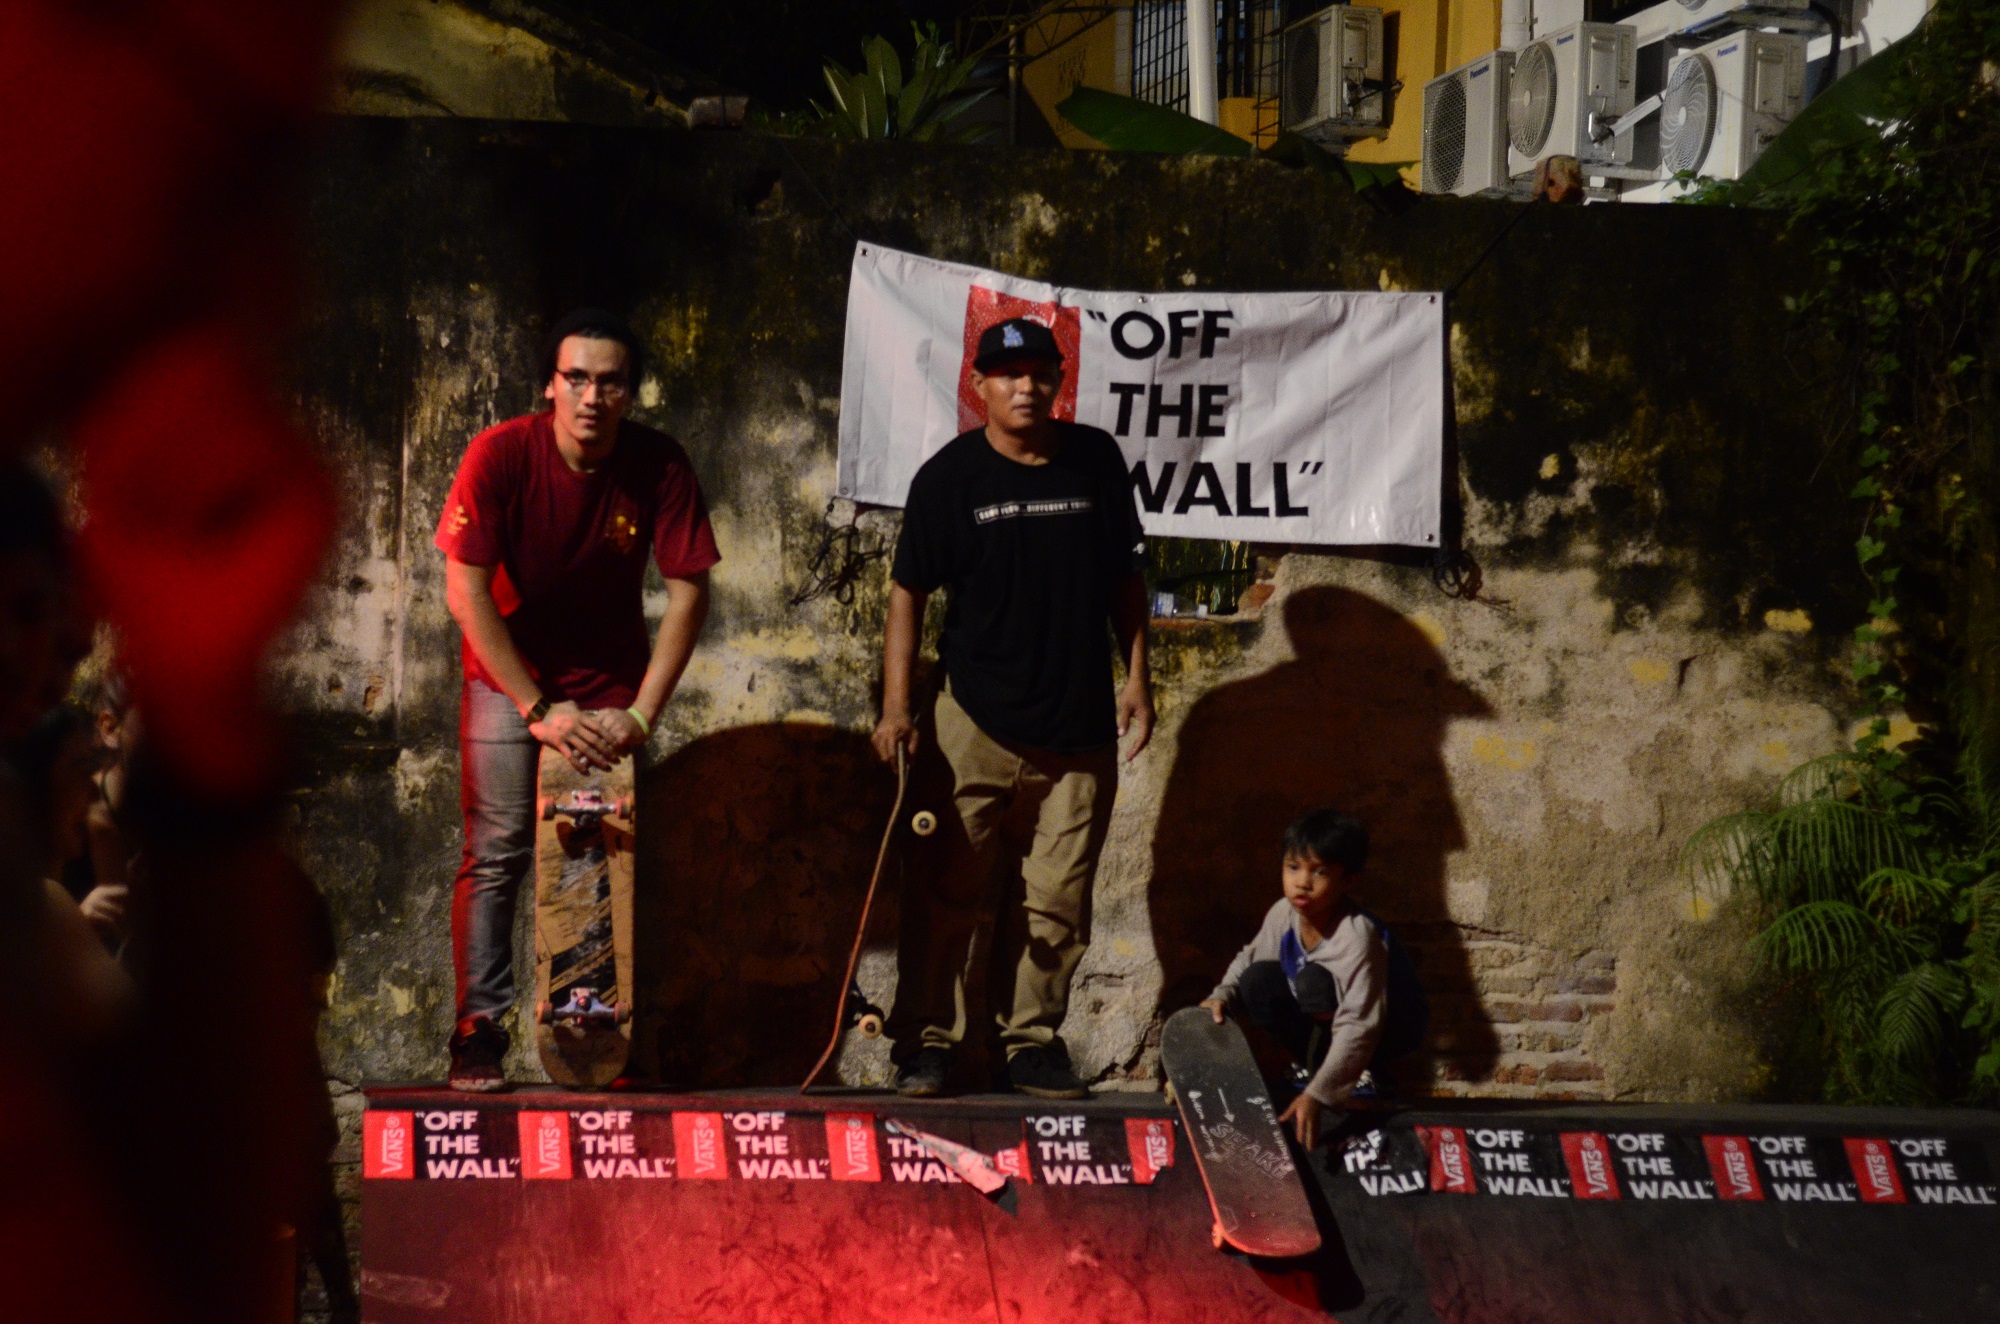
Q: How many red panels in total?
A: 11